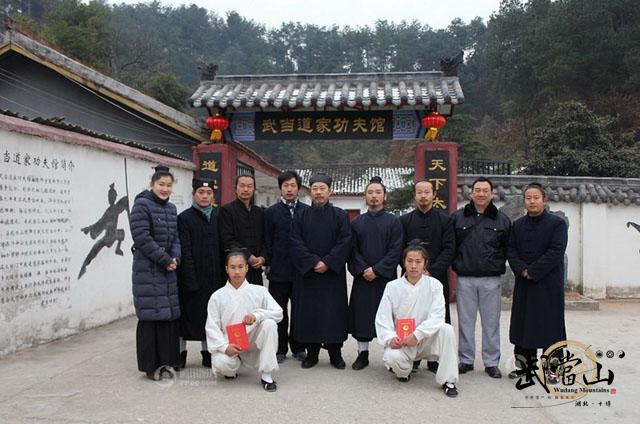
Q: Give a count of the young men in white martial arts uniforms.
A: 2